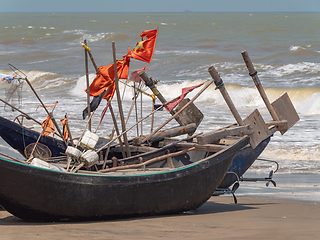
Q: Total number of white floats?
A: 4